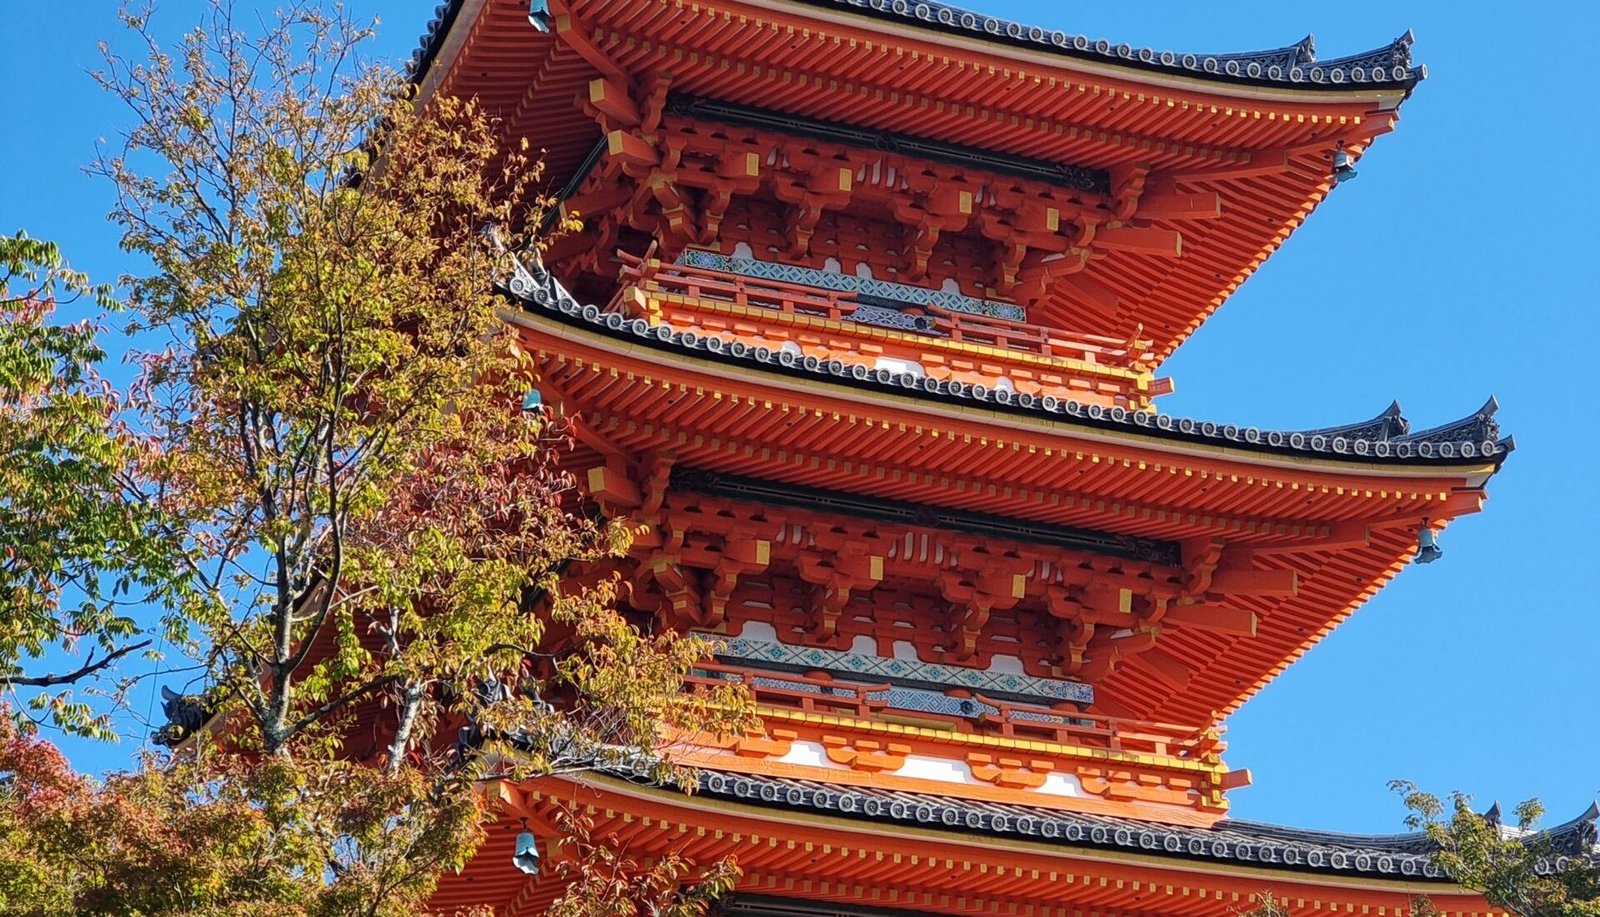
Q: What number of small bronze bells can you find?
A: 5